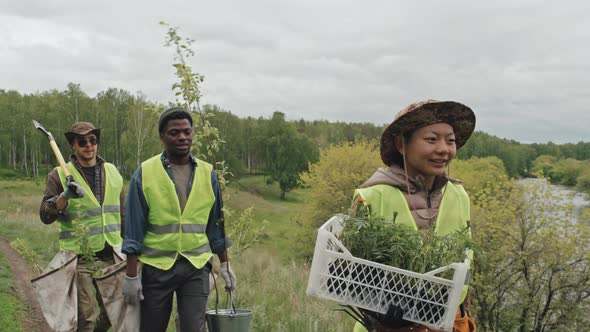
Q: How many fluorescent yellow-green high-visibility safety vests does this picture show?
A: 3